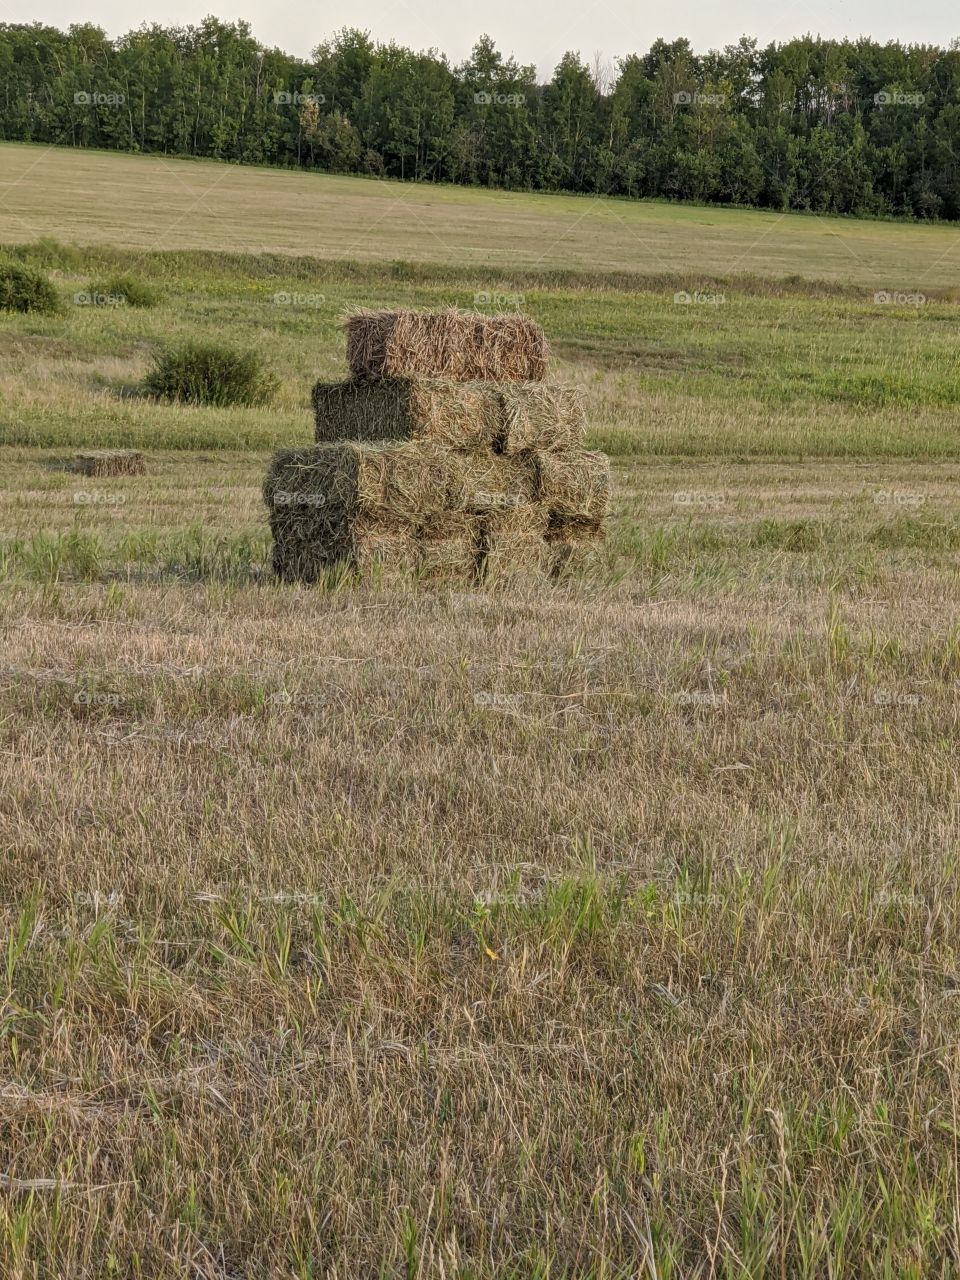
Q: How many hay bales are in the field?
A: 11